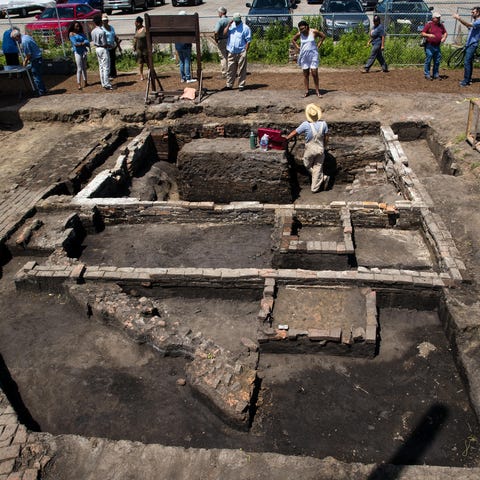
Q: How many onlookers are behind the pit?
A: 13